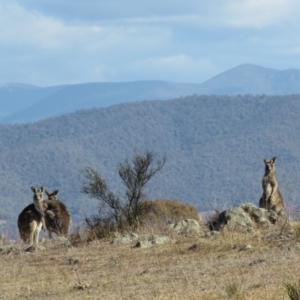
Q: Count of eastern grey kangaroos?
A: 3